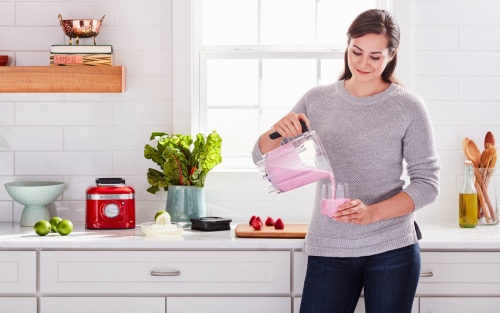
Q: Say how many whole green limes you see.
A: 3